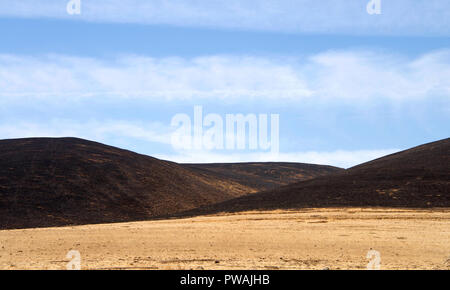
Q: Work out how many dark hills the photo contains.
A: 3